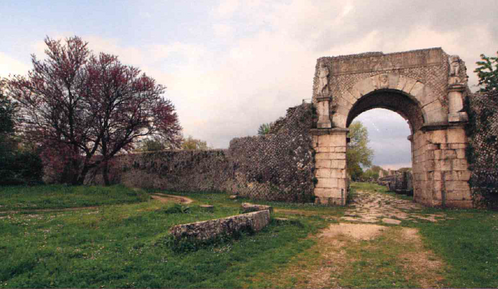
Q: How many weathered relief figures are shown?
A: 2